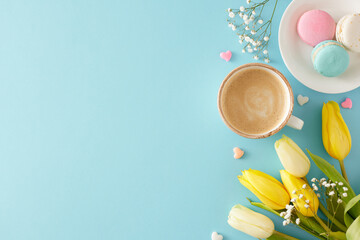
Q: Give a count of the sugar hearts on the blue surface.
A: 5